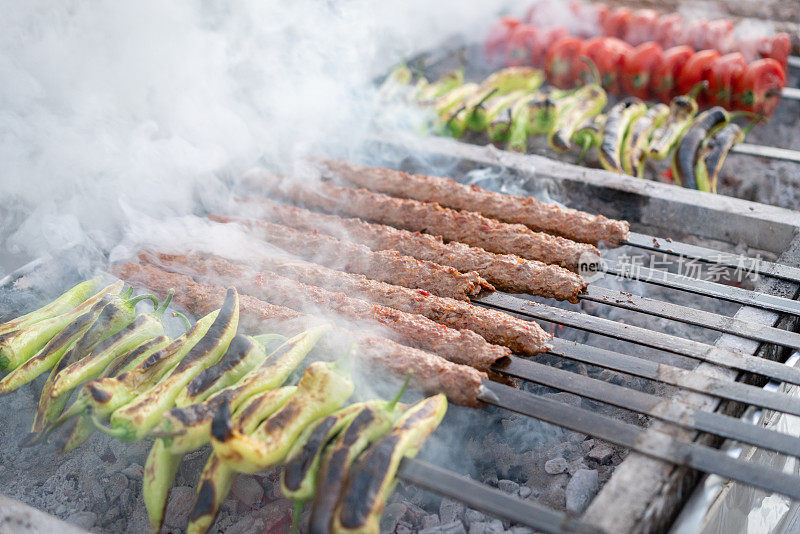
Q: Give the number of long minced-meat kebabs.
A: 7